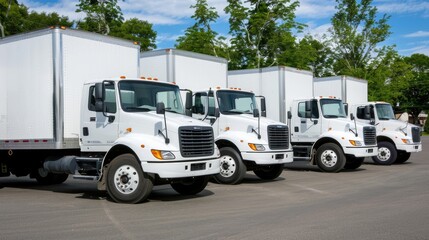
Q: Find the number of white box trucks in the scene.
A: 4